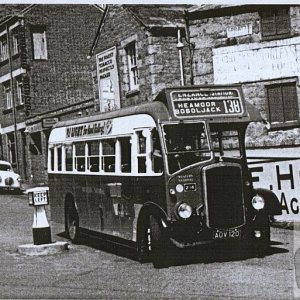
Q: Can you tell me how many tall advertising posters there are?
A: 1